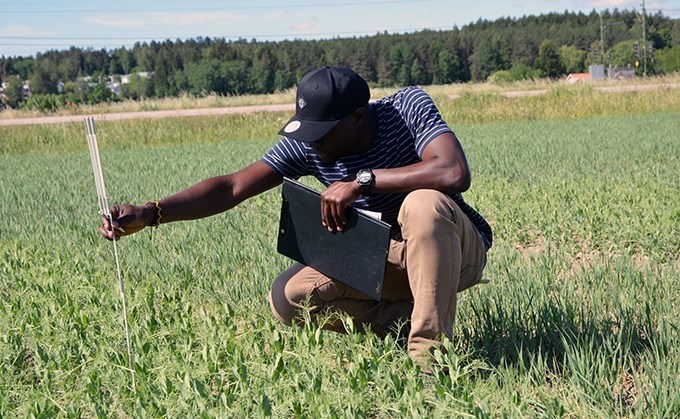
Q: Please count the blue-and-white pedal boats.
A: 0